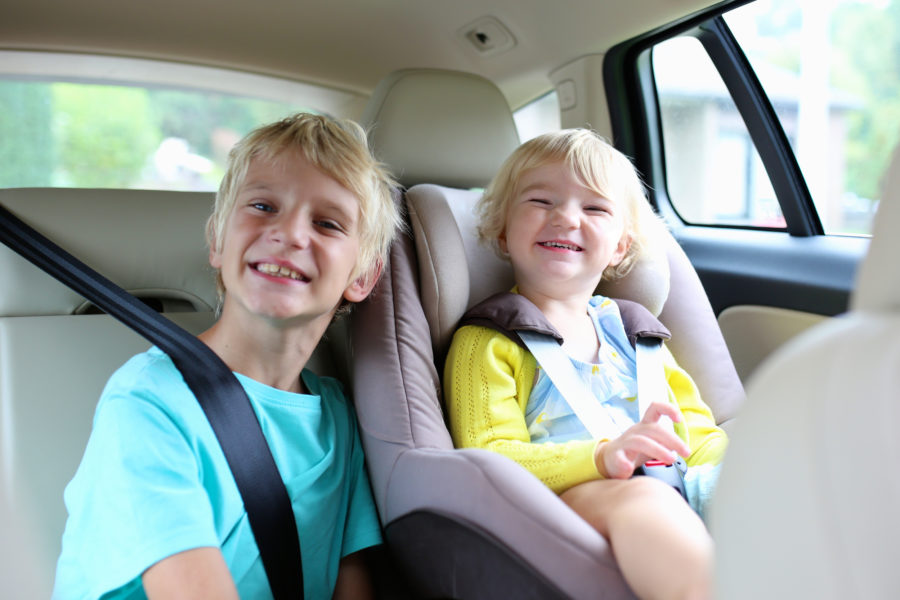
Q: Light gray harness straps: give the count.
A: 2